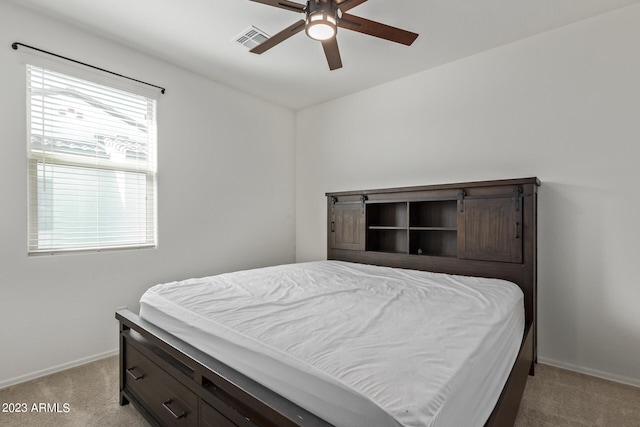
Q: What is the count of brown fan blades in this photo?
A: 5